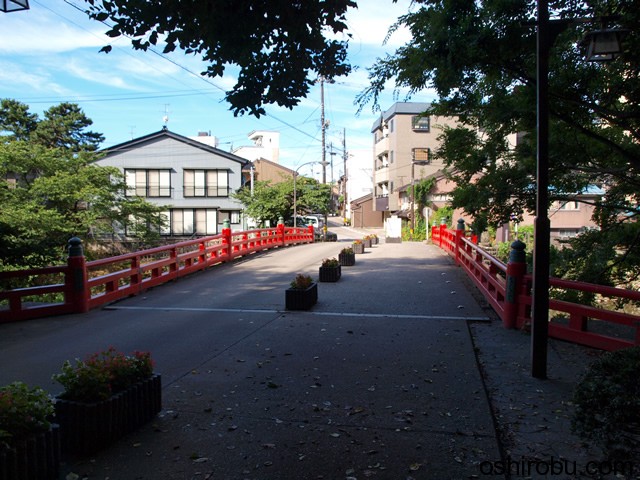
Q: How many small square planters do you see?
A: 6